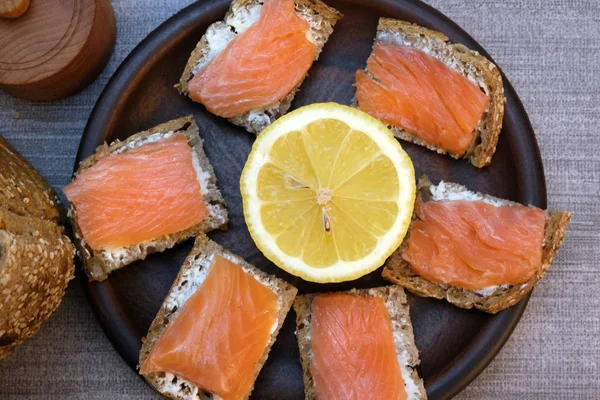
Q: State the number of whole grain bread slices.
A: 6